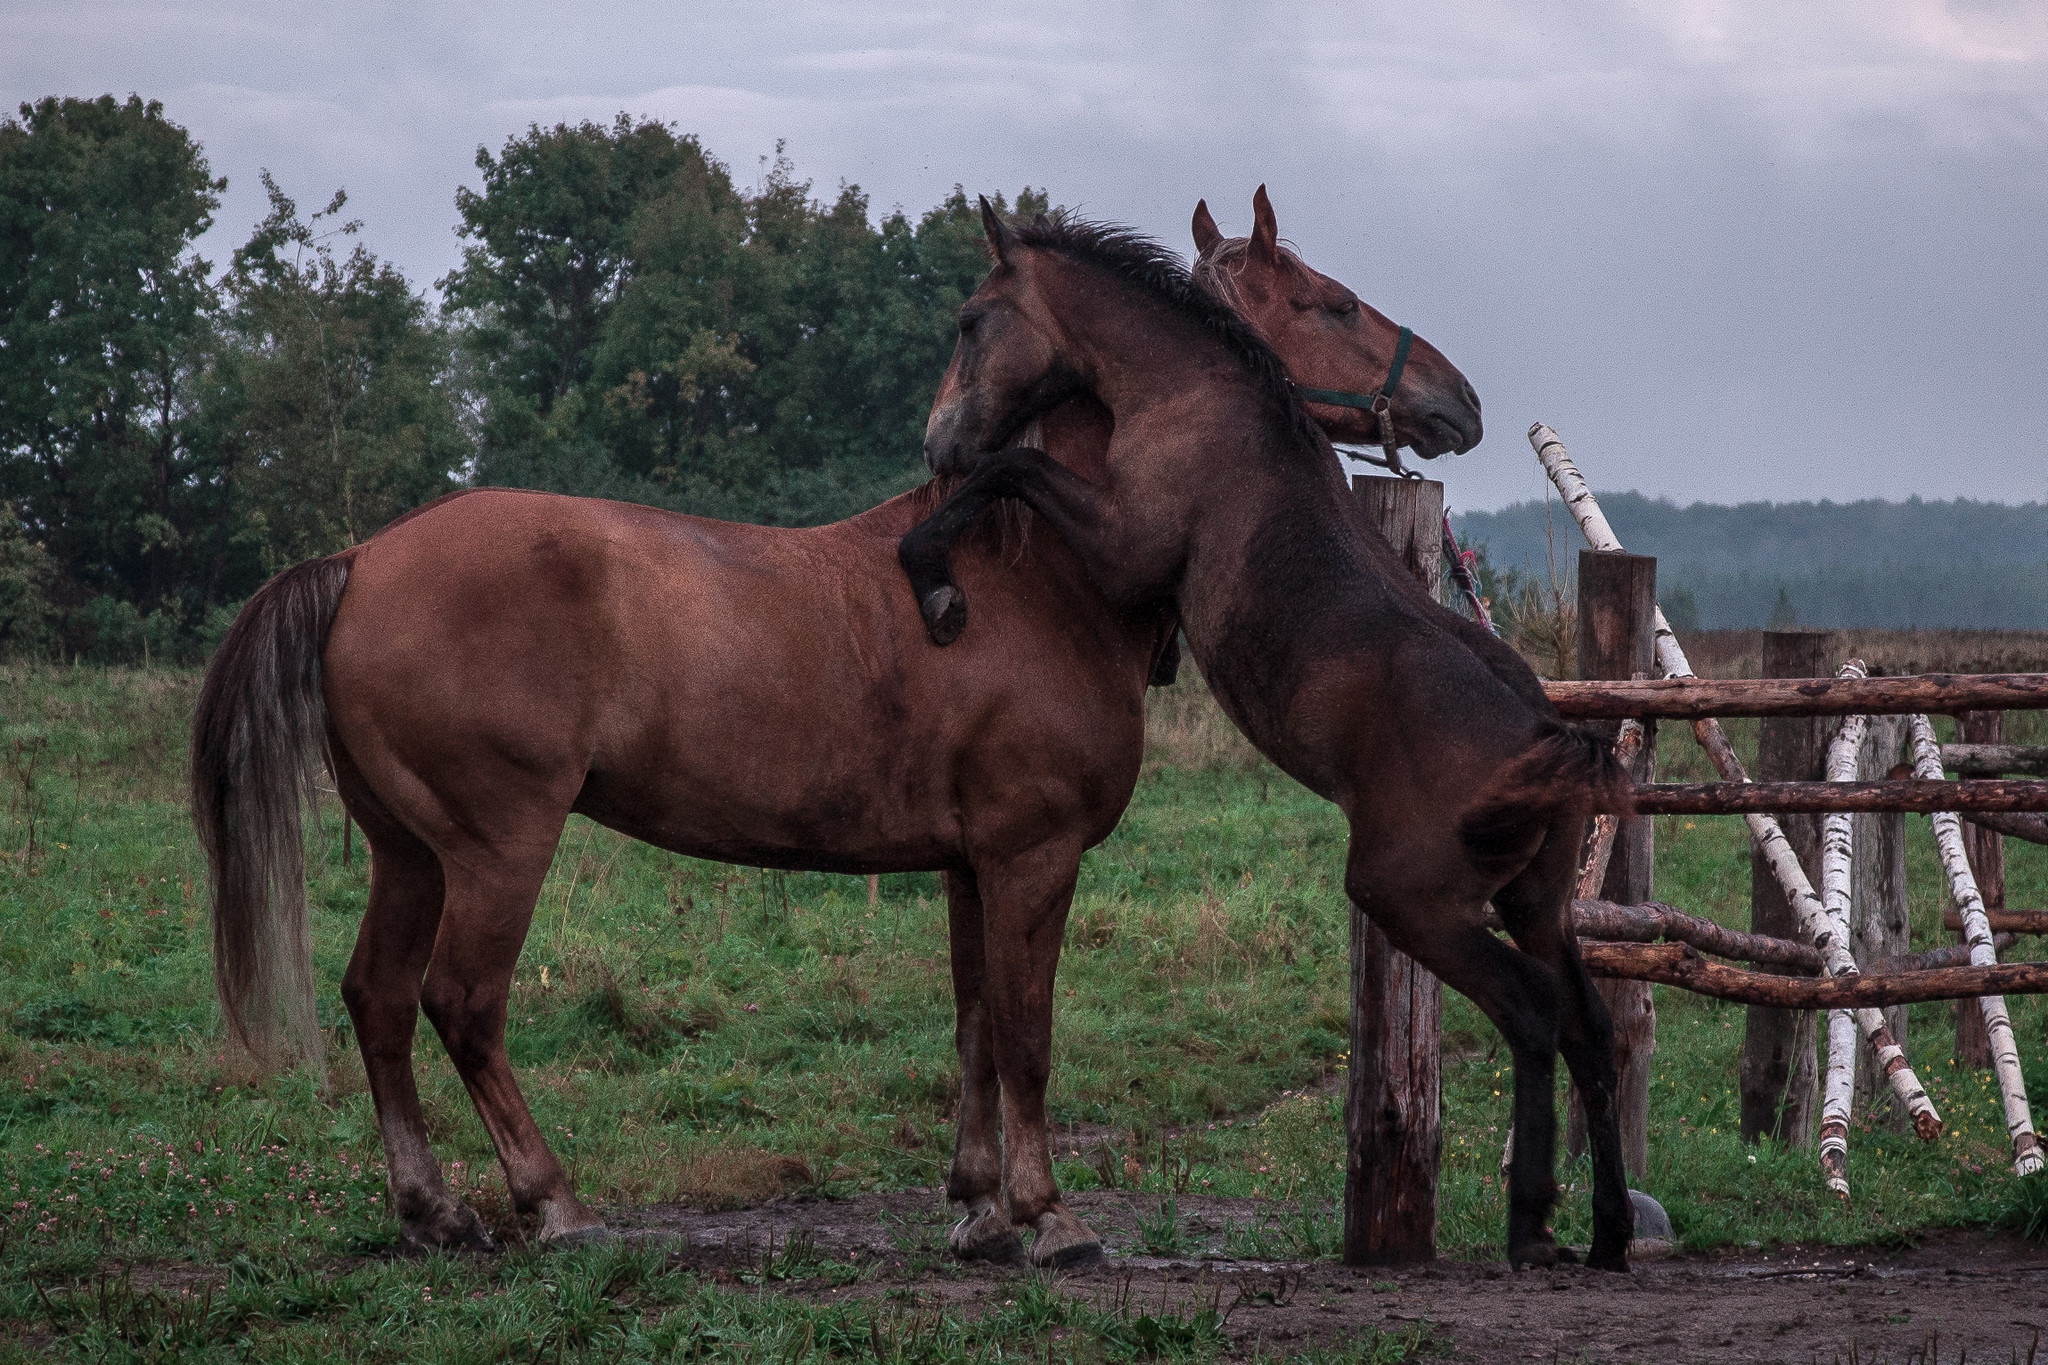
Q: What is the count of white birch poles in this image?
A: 3